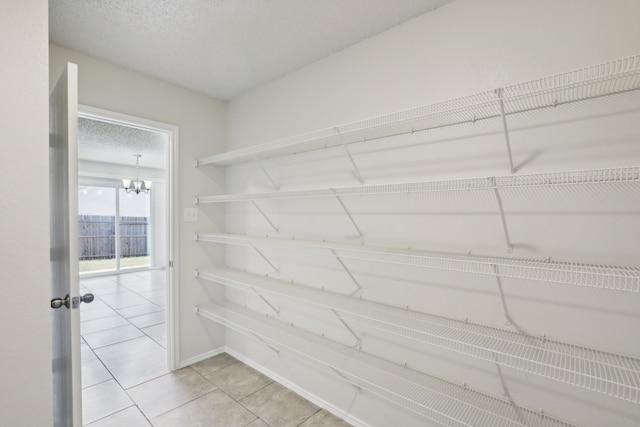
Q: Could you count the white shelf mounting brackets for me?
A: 14